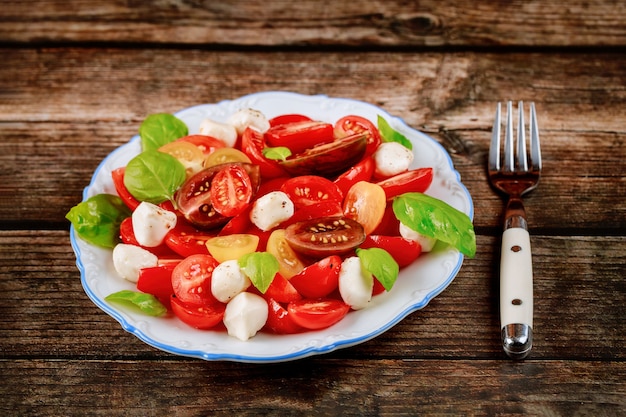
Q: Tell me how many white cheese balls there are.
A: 10